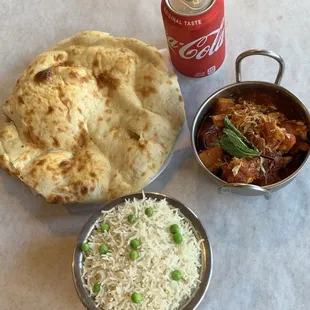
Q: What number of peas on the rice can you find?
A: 12